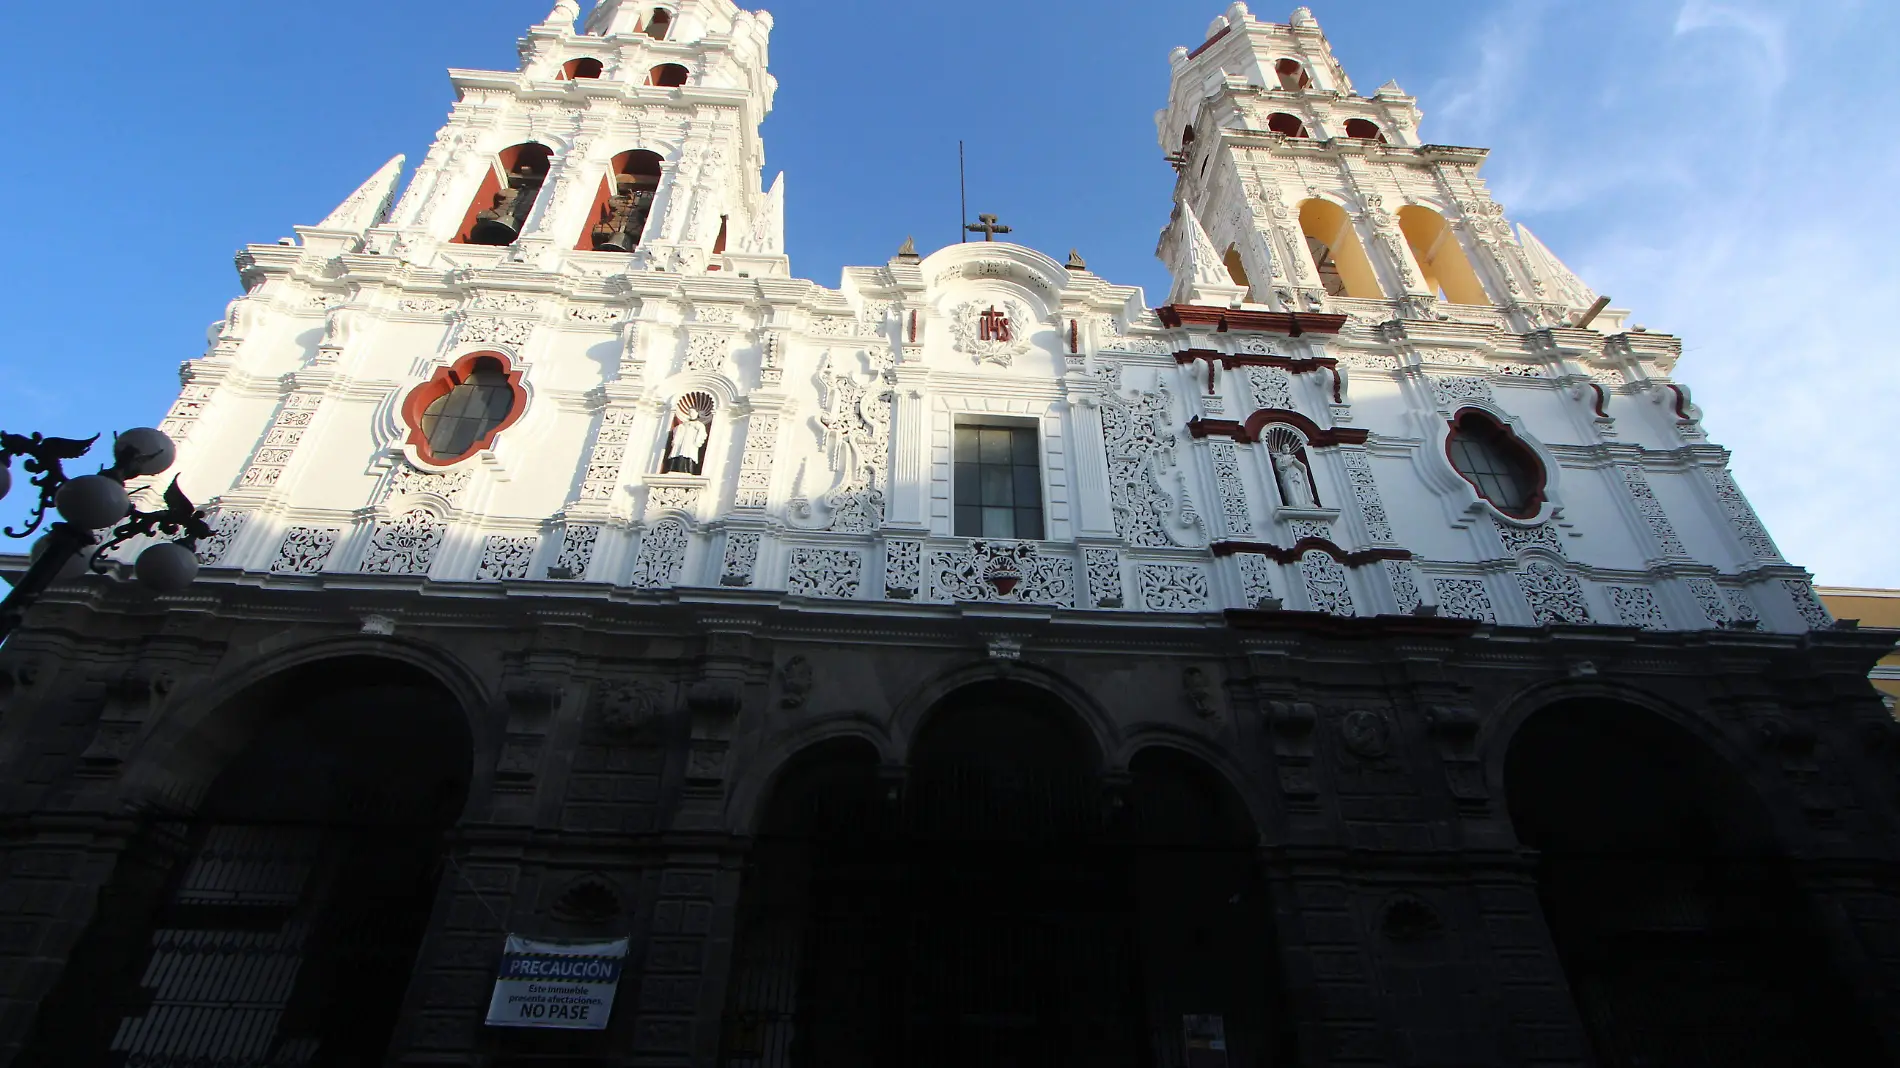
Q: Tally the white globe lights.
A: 5